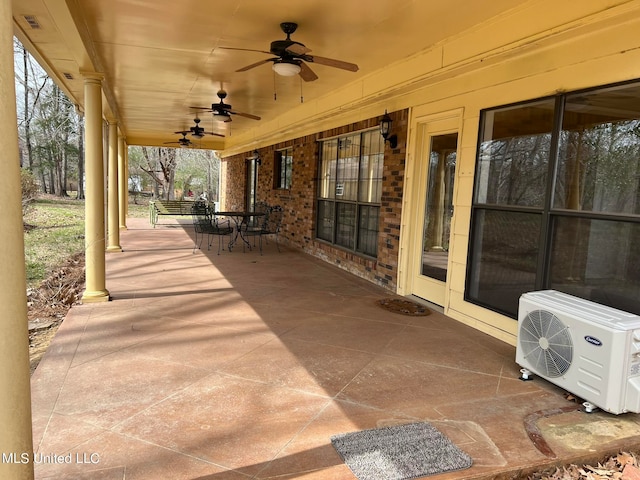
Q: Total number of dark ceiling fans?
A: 4